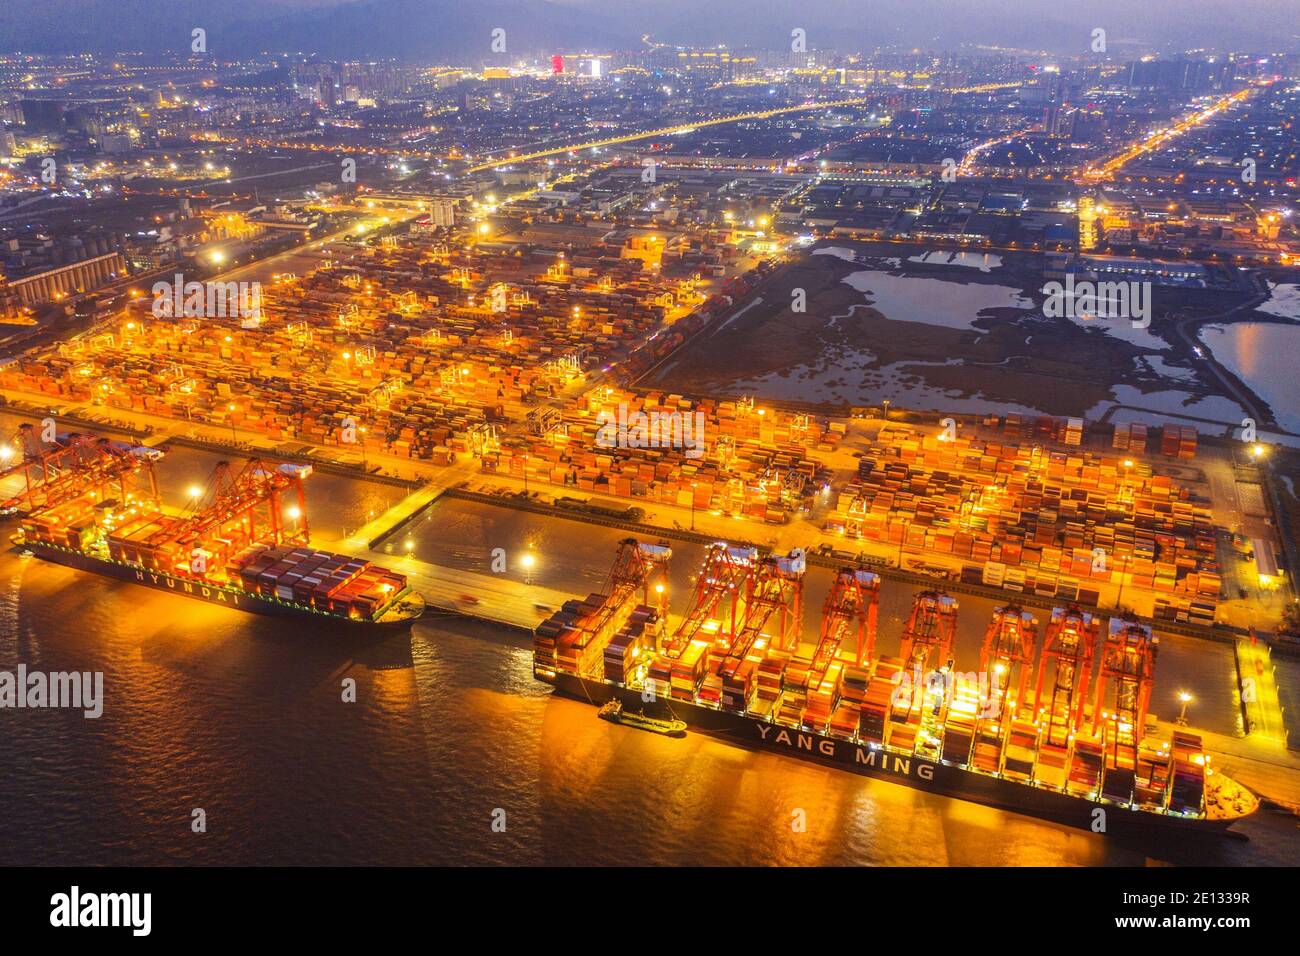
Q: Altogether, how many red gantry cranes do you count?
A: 13